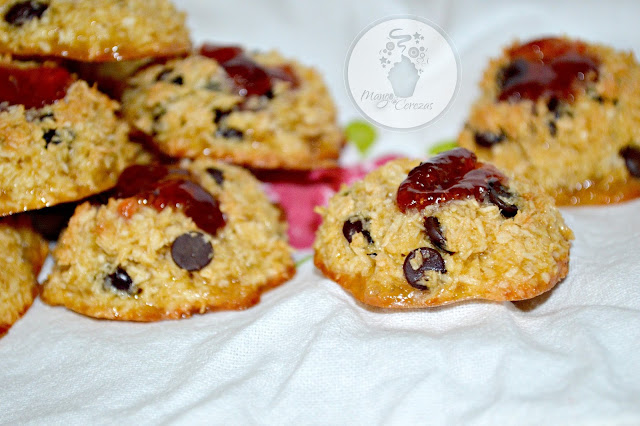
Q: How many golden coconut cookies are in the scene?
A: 7